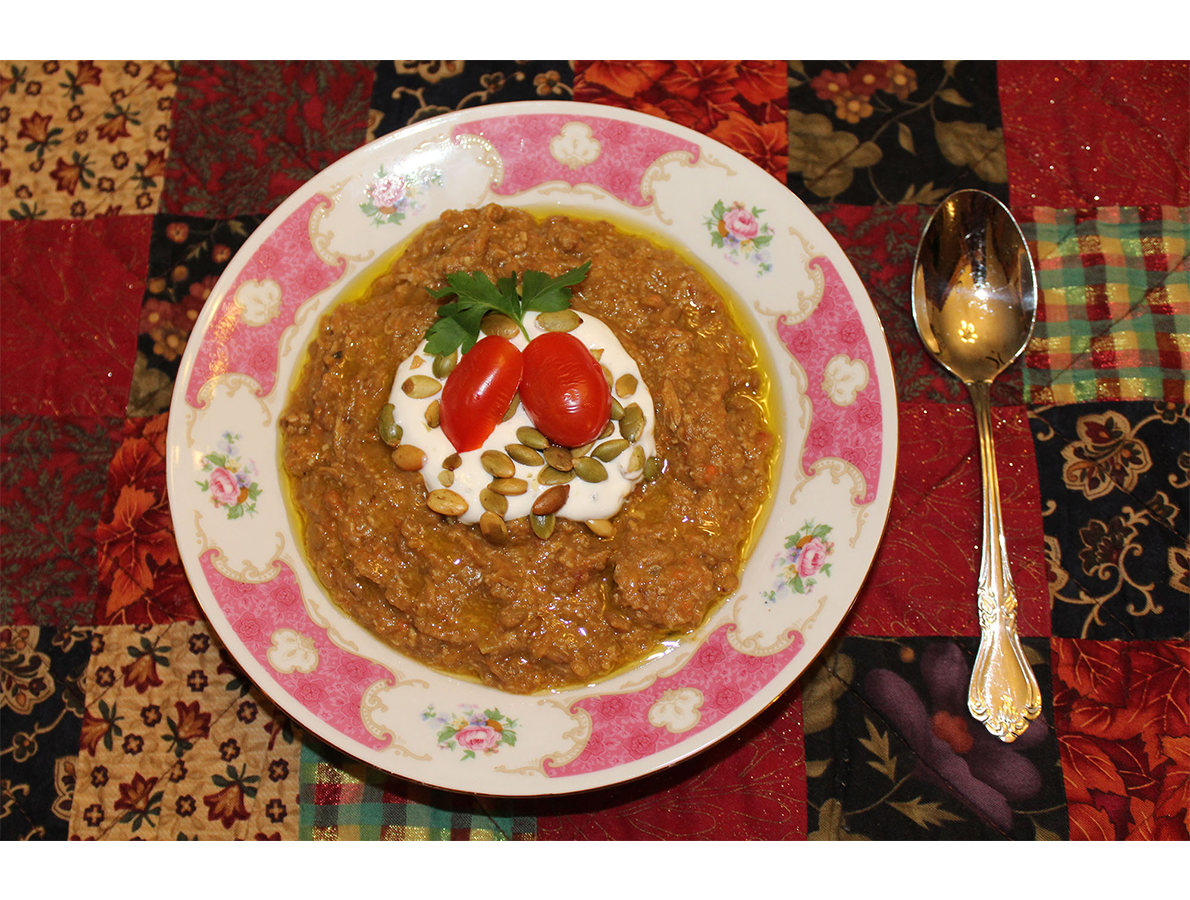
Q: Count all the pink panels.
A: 5